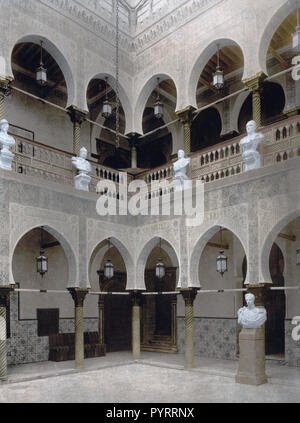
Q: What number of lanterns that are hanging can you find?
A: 9